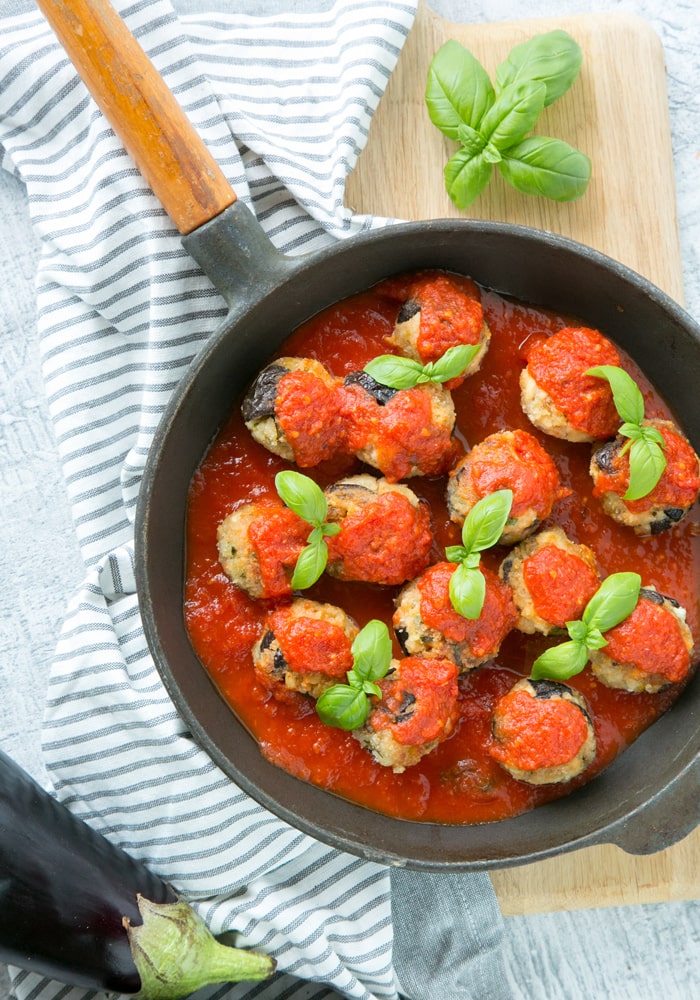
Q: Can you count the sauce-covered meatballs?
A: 14